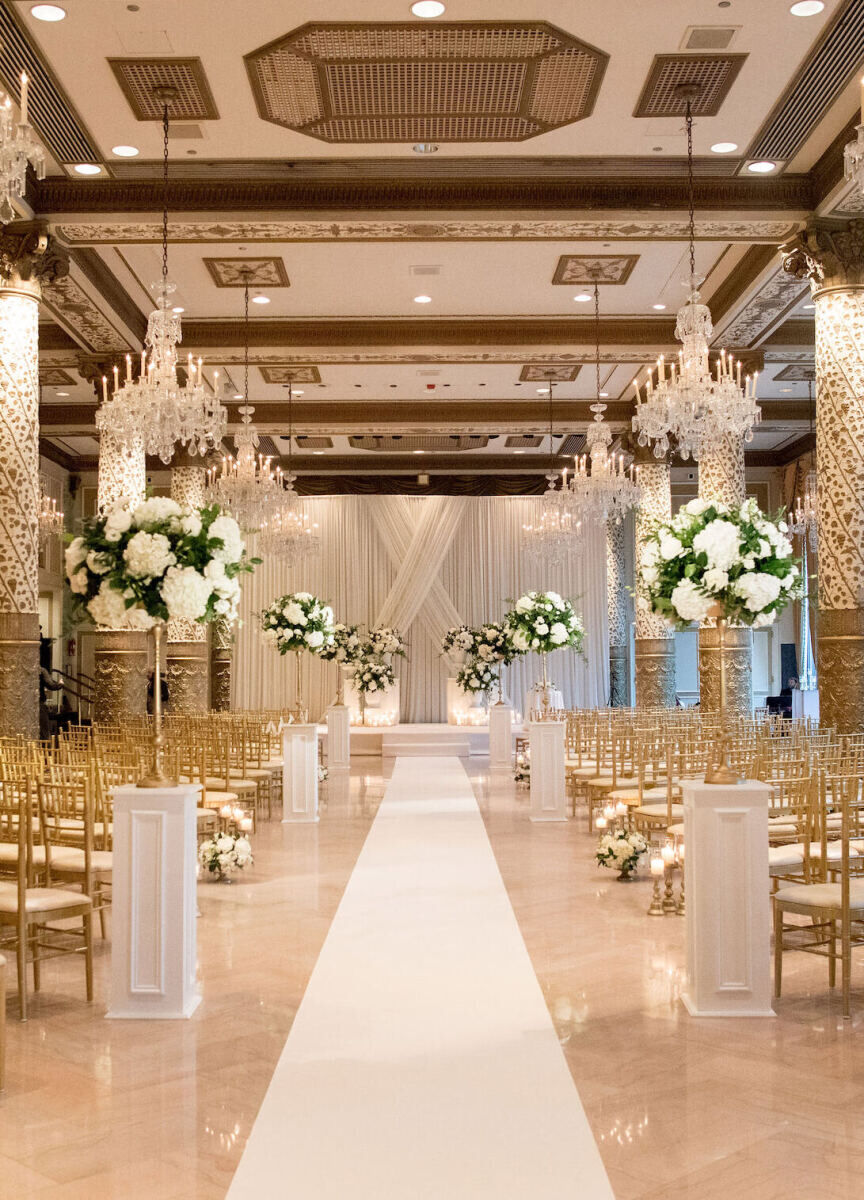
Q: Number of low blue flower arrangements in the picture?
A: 0